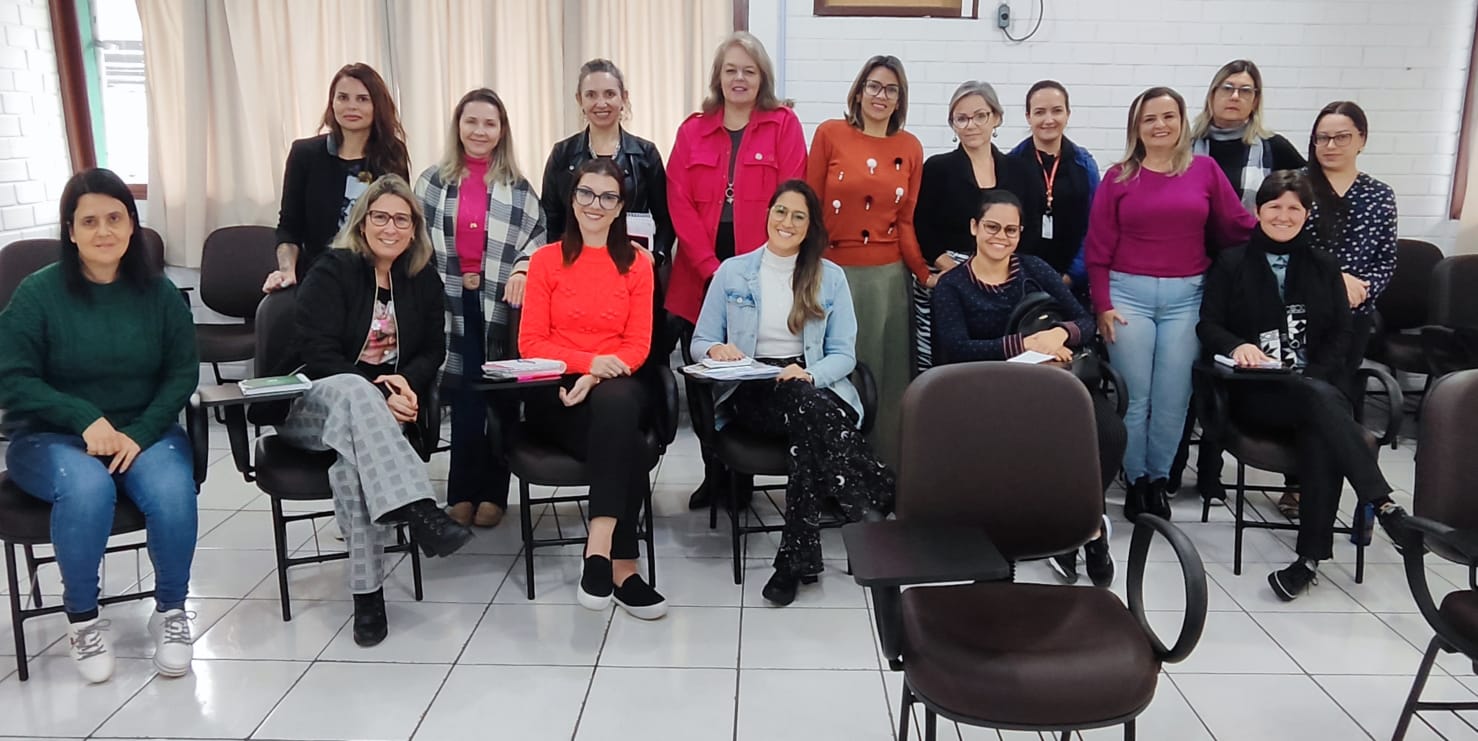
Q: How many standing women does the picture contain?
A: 10